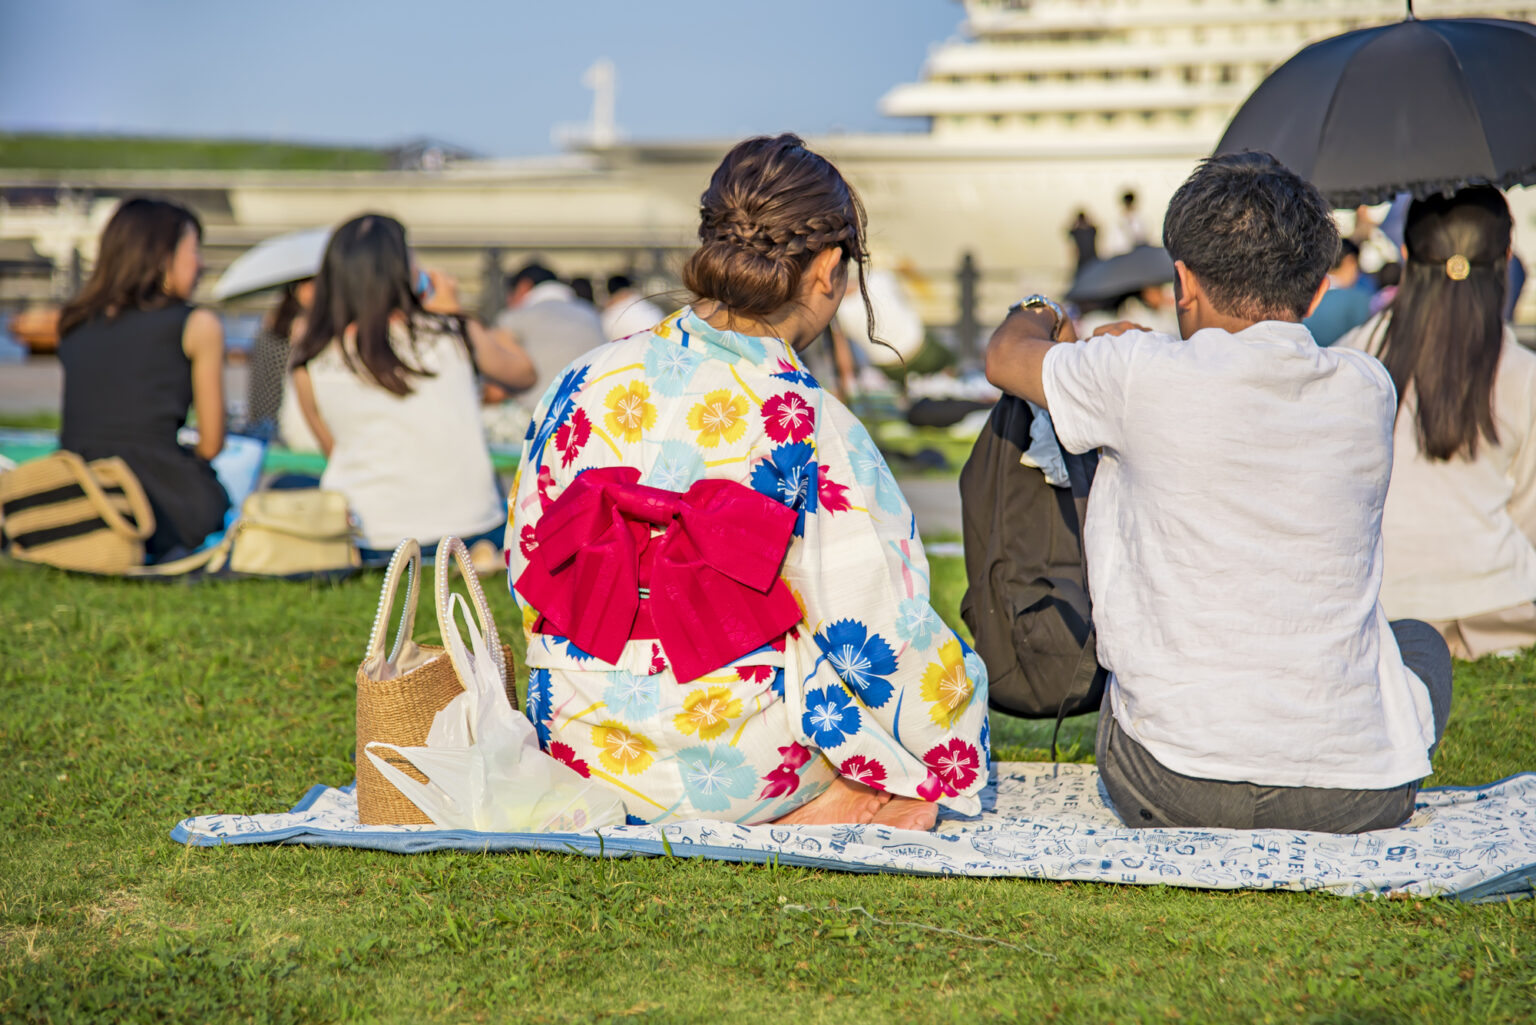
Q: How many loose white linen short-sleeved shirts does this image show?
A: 1